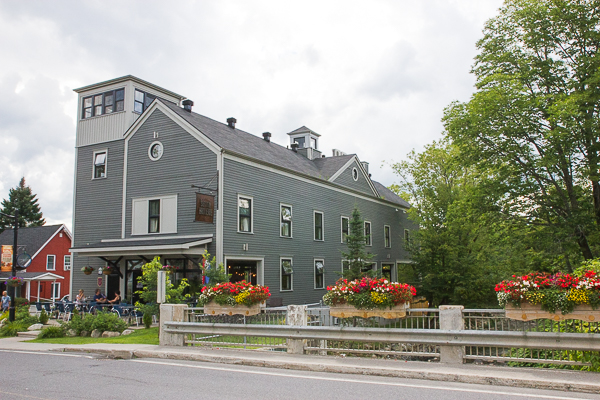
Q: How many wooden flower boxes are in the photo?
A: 3